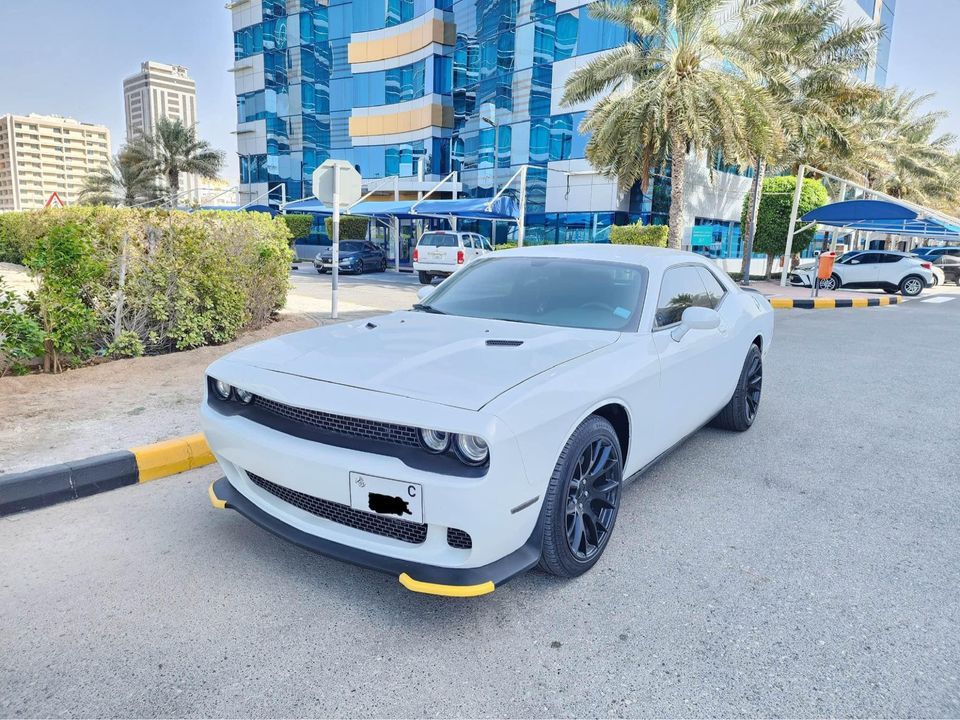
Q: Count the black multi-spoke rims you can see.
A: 2